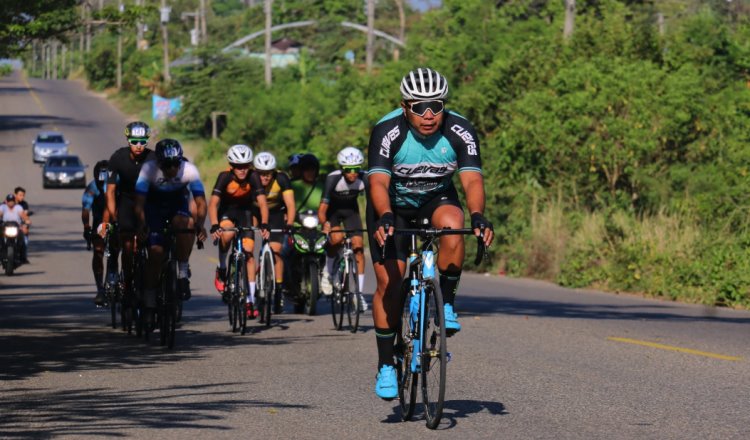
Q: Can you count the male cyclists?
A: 7